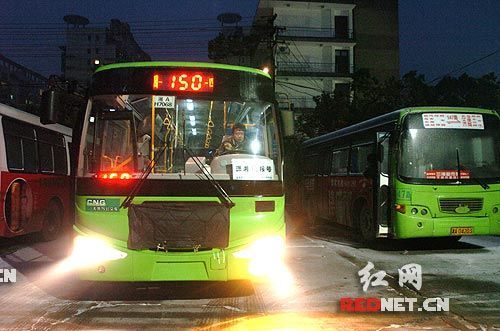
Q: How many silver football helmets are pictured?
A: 0